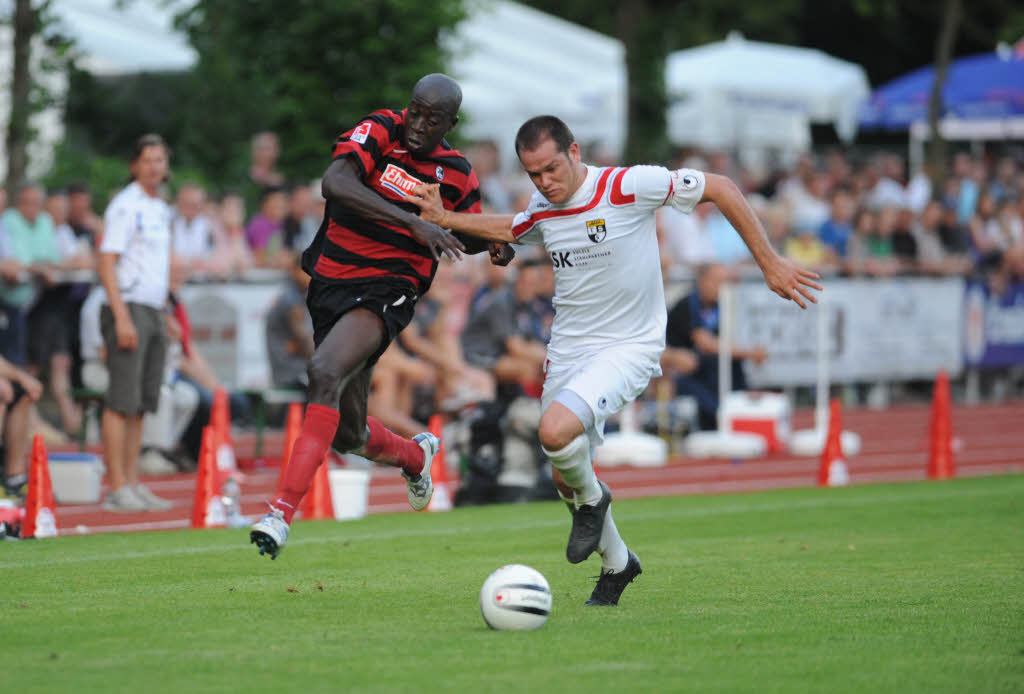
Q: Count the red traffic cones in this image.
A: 8